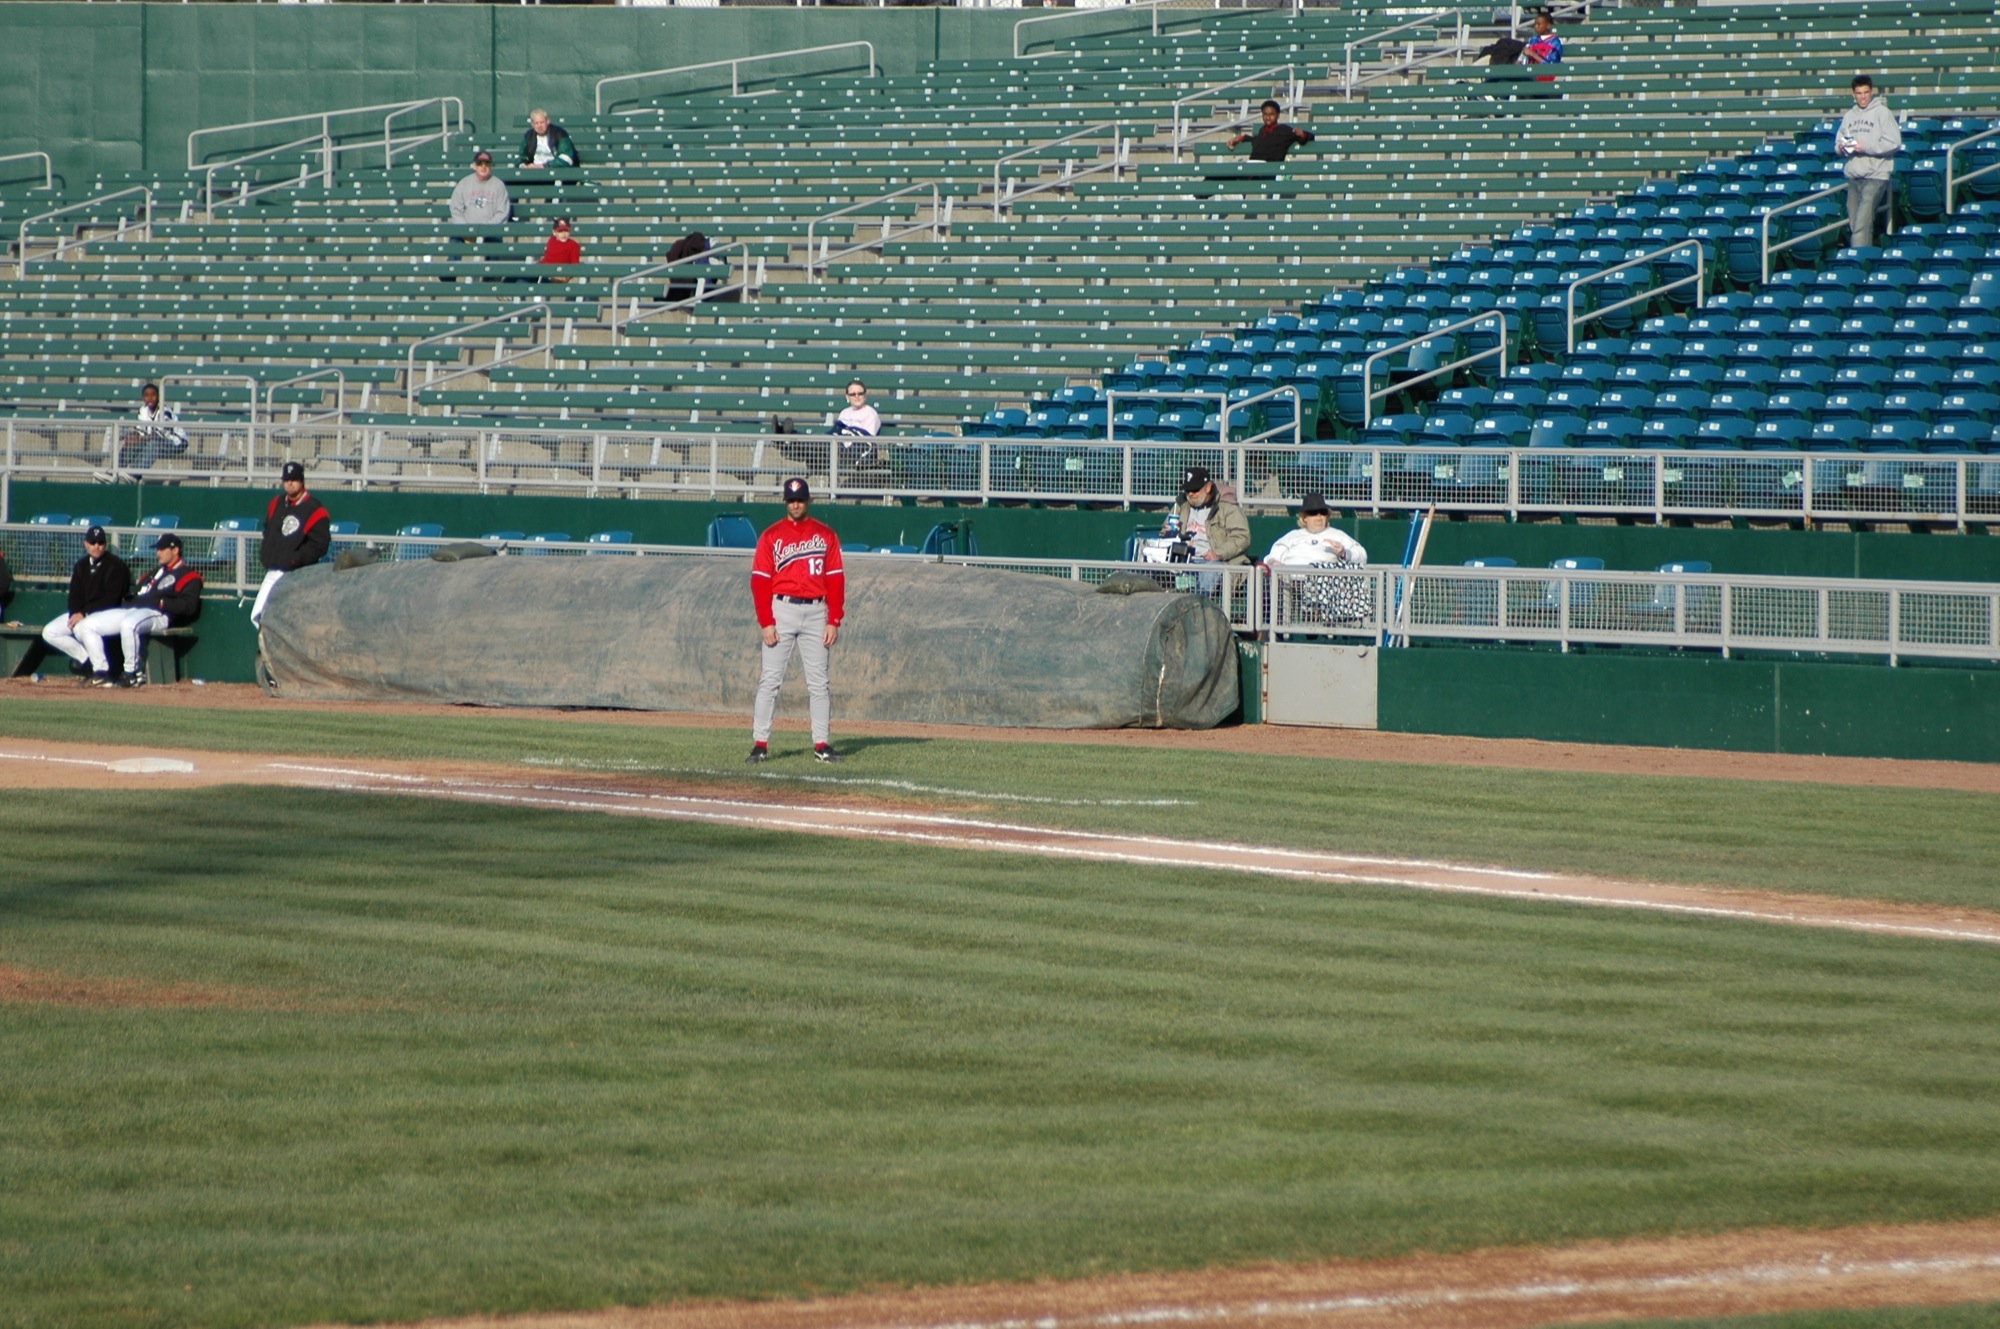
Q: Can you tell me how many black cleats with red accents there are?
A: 2